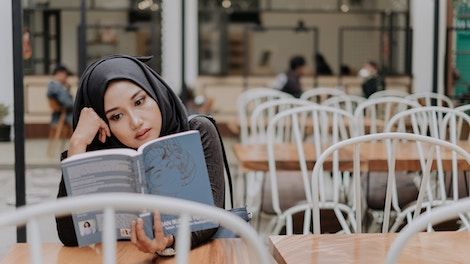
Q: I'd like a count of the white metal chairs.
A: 13